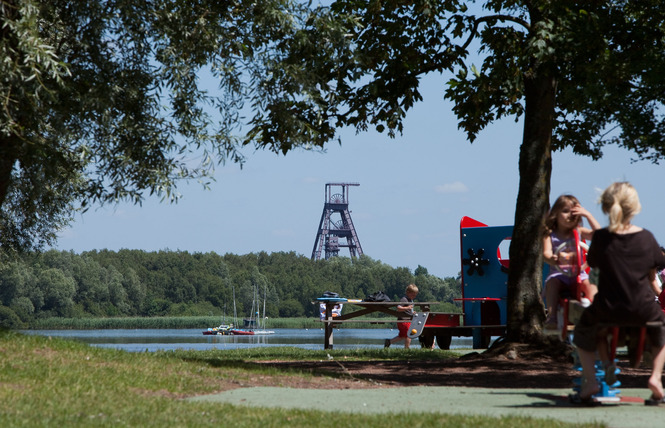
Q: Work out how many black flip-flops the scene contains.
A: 2